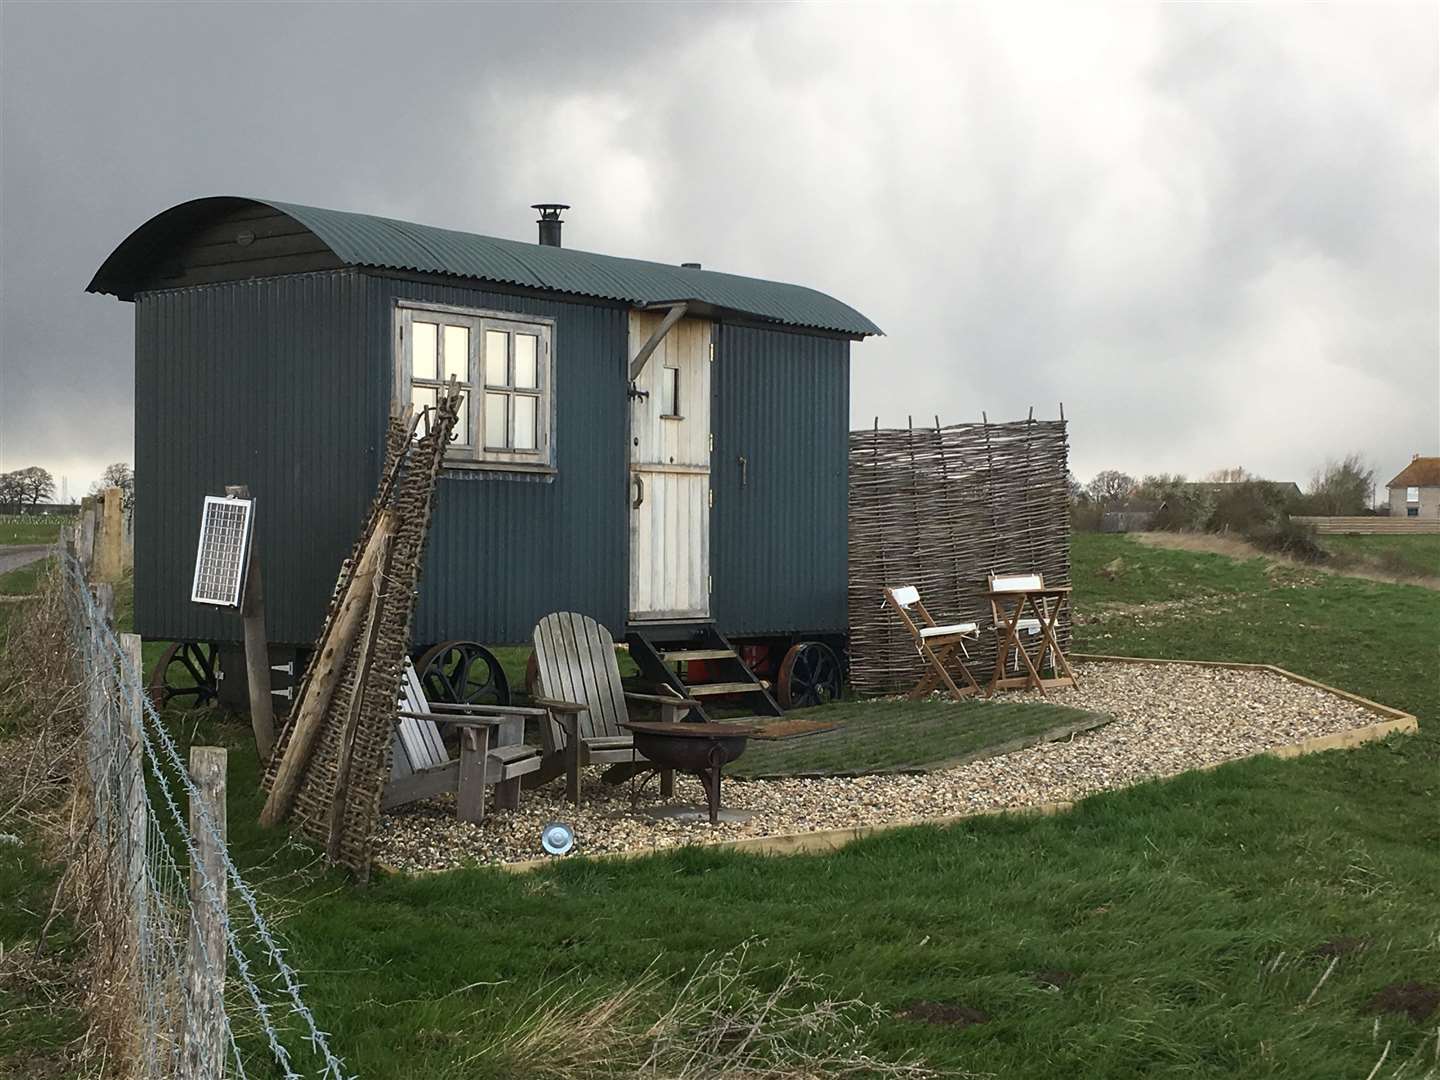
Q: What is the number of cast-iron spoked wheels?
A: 3